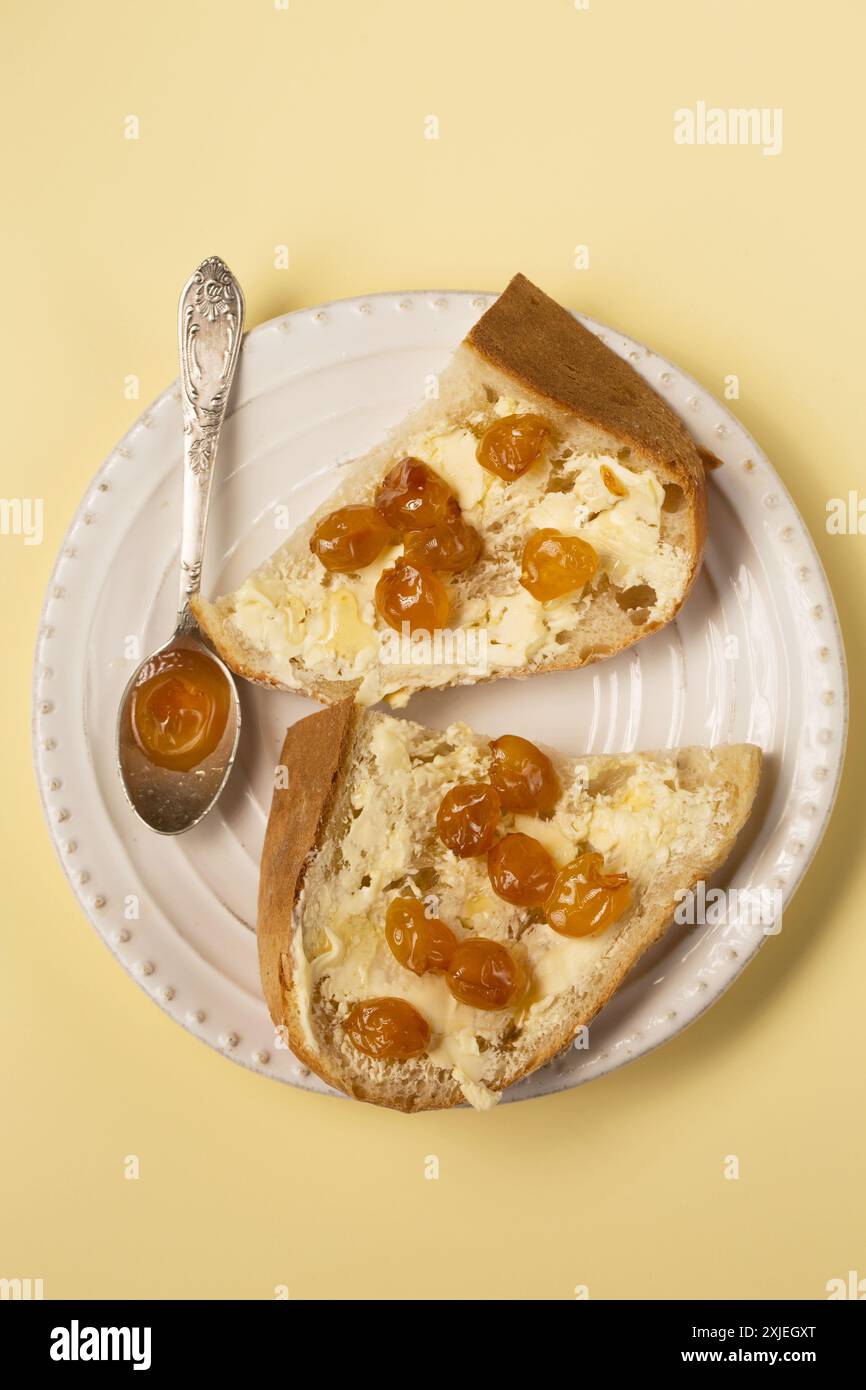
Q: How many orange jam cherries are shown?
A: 14